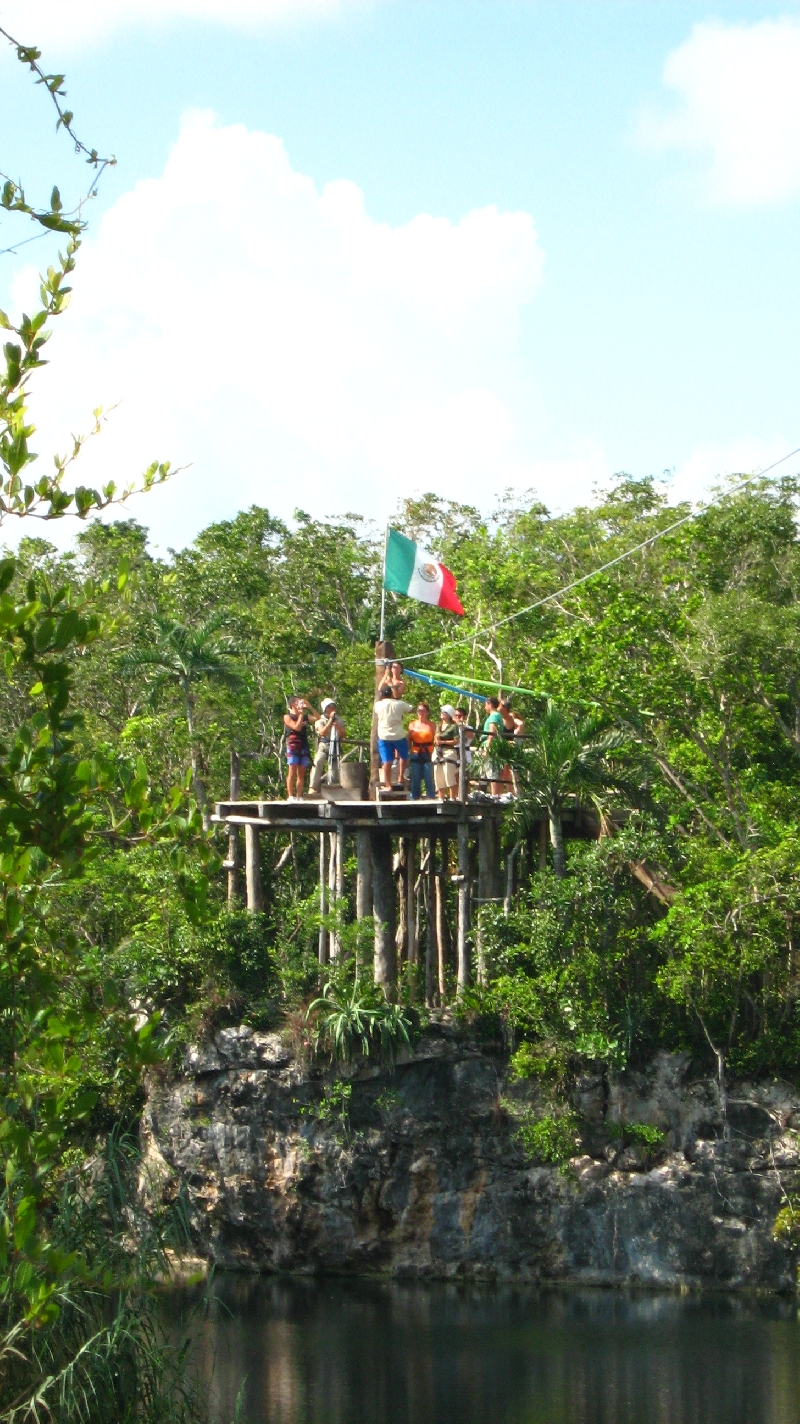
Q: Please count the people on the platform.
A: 10